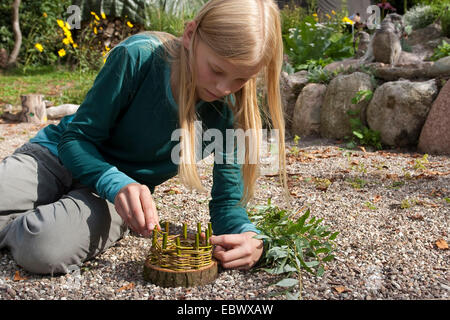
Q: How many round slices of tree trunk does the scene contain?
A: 1